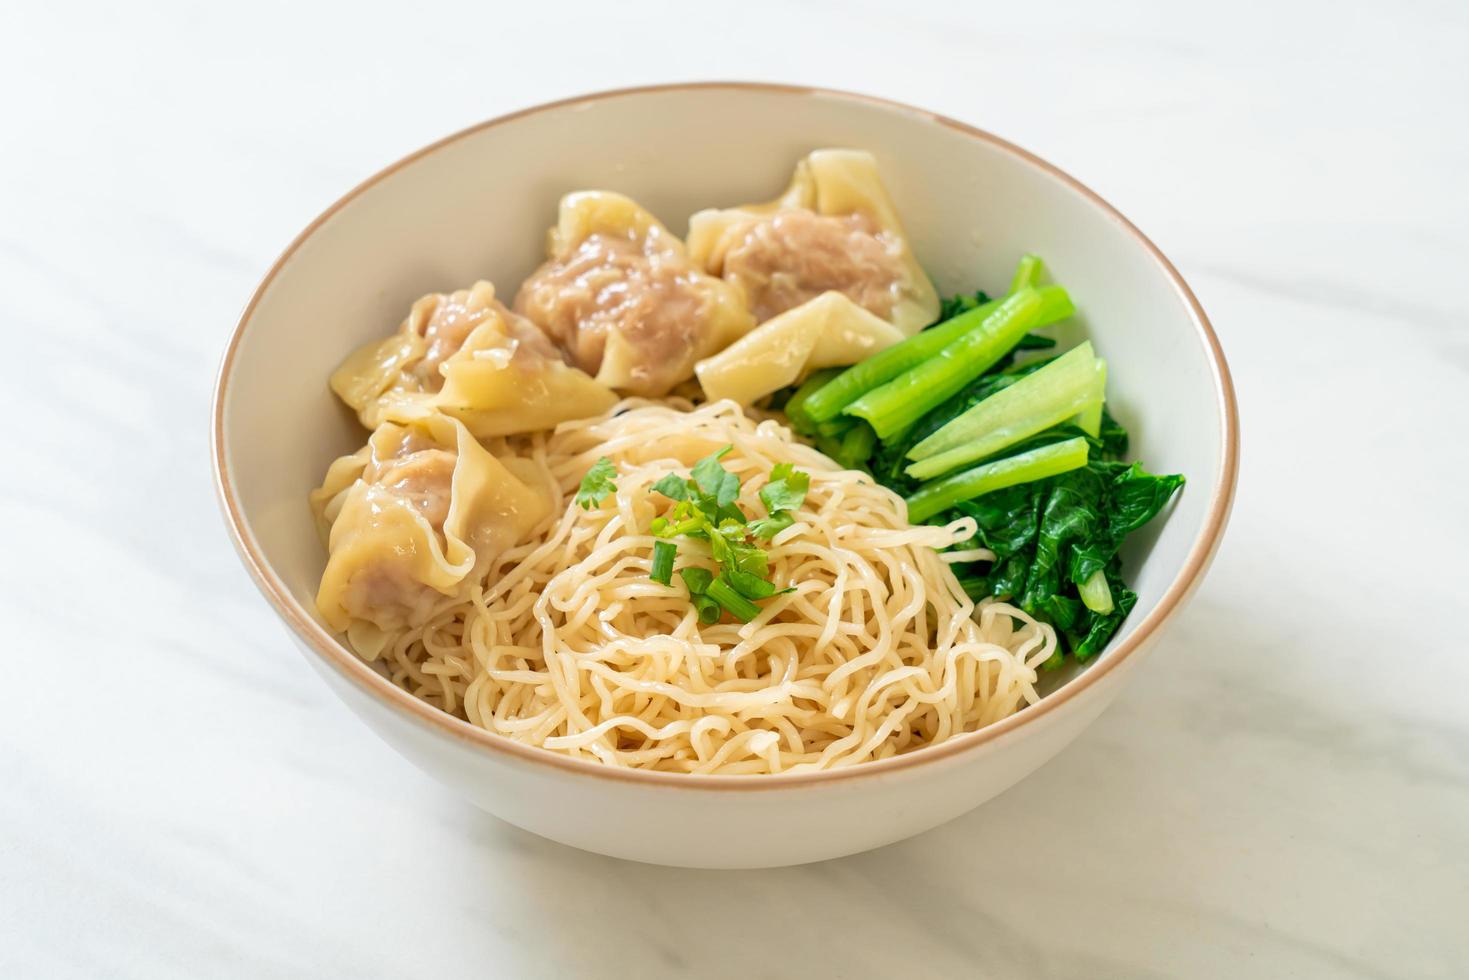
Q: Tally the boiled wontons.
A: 4